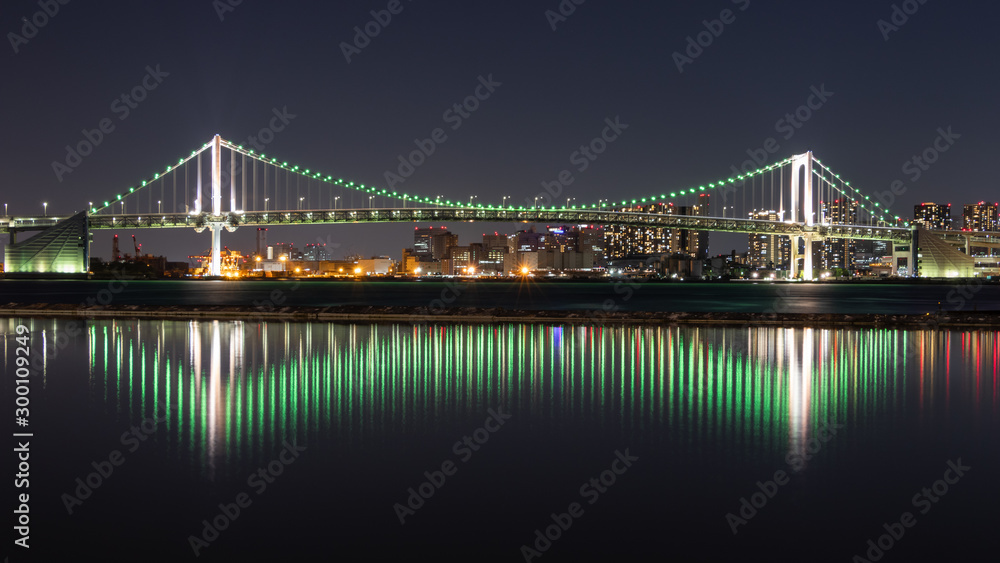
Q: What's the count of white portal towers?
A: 2